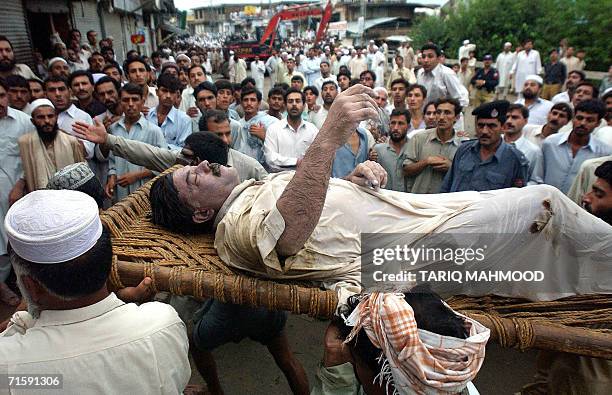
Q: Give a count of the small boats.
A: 0